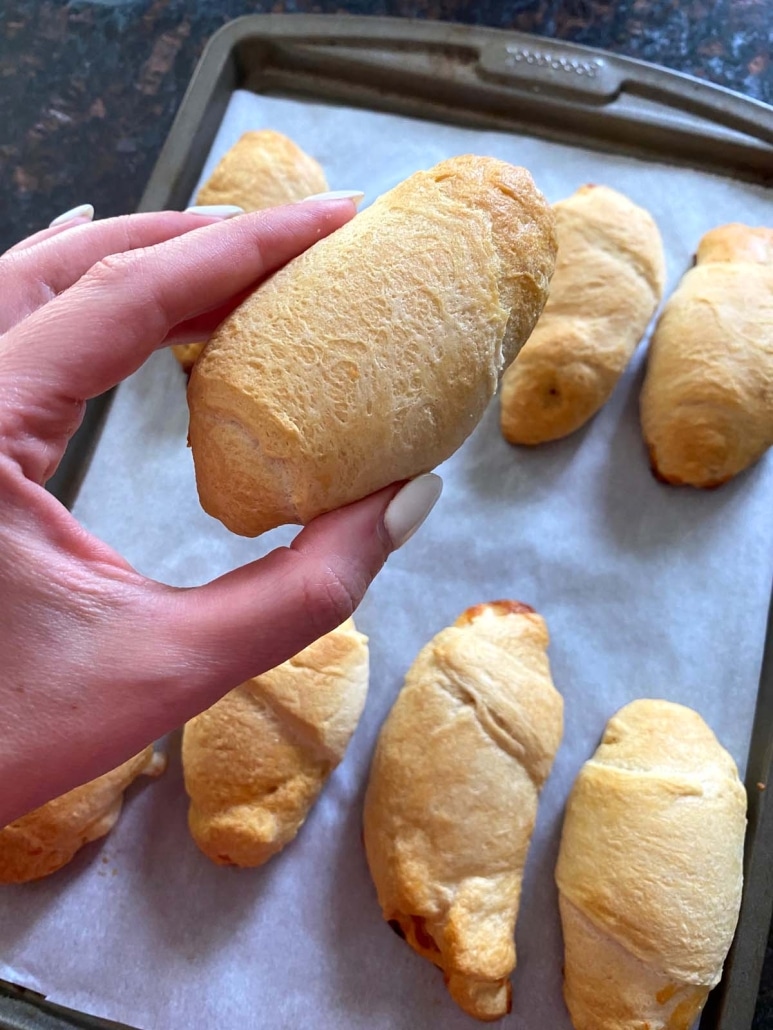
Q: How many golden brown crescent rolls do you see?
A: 8